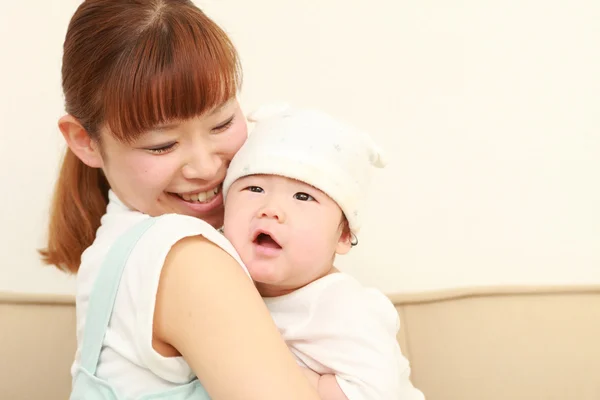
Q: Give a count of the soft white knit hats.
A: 1